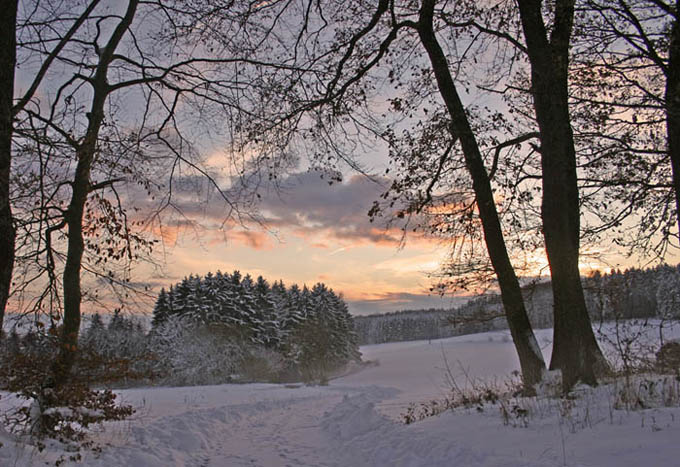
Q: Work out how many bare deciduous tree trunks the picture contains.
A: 5